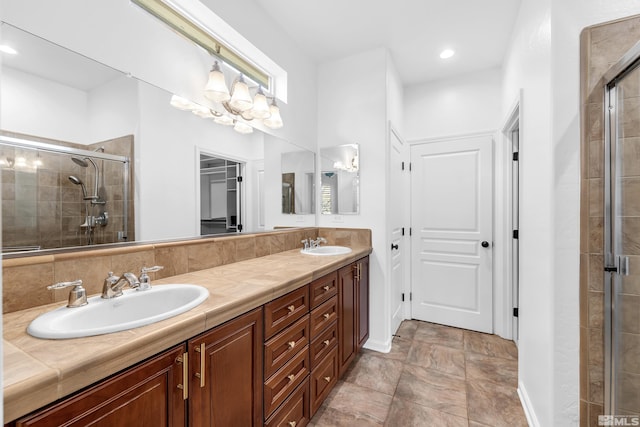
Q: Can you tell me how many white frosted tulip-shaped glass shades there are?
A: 4